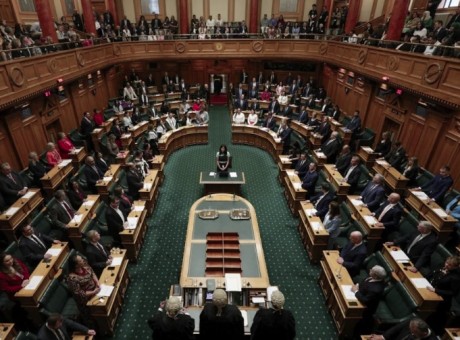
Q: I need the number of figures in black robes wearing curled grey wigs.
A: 3